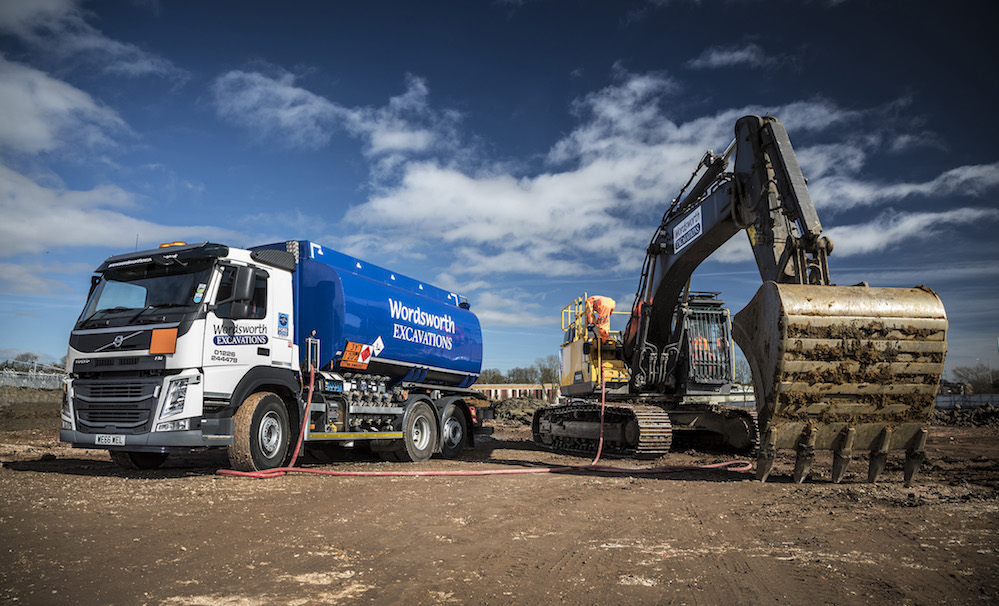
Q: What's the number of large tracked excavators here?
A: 1